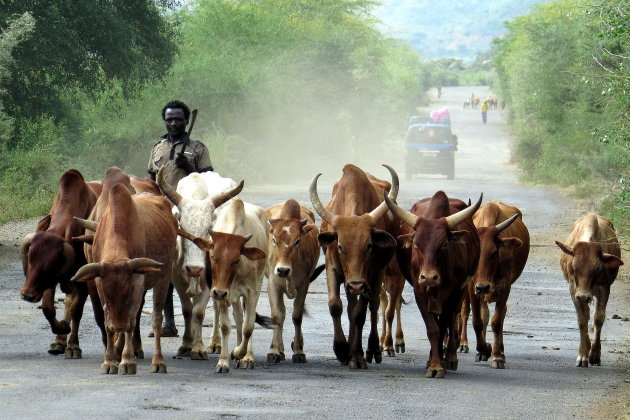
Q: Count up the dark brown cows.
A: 2